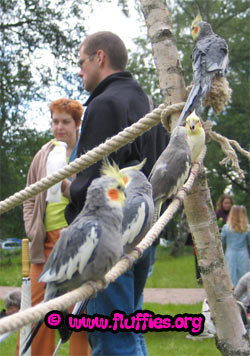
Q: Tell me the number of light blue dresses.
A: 1